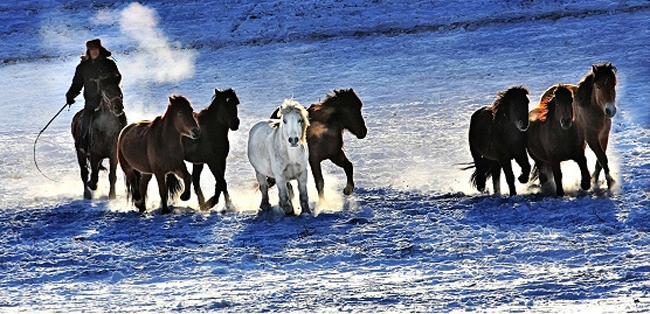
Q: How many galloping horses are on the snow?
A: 8